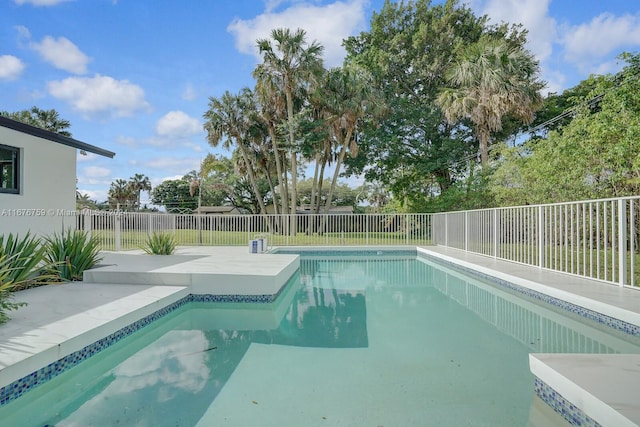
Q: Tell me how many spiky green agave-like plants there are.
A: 3